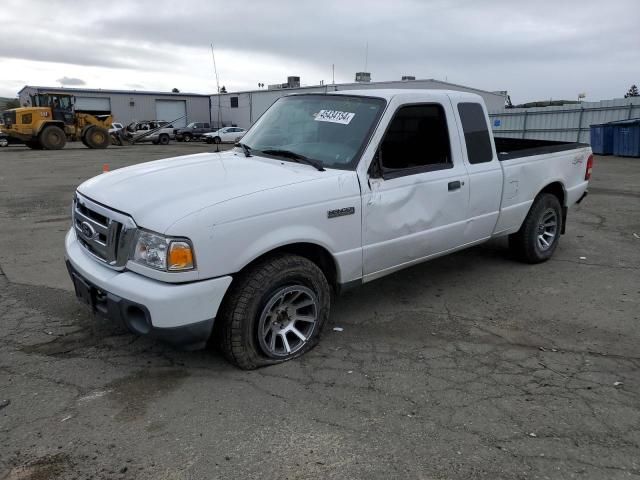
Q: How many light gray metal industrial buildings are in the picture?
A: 2